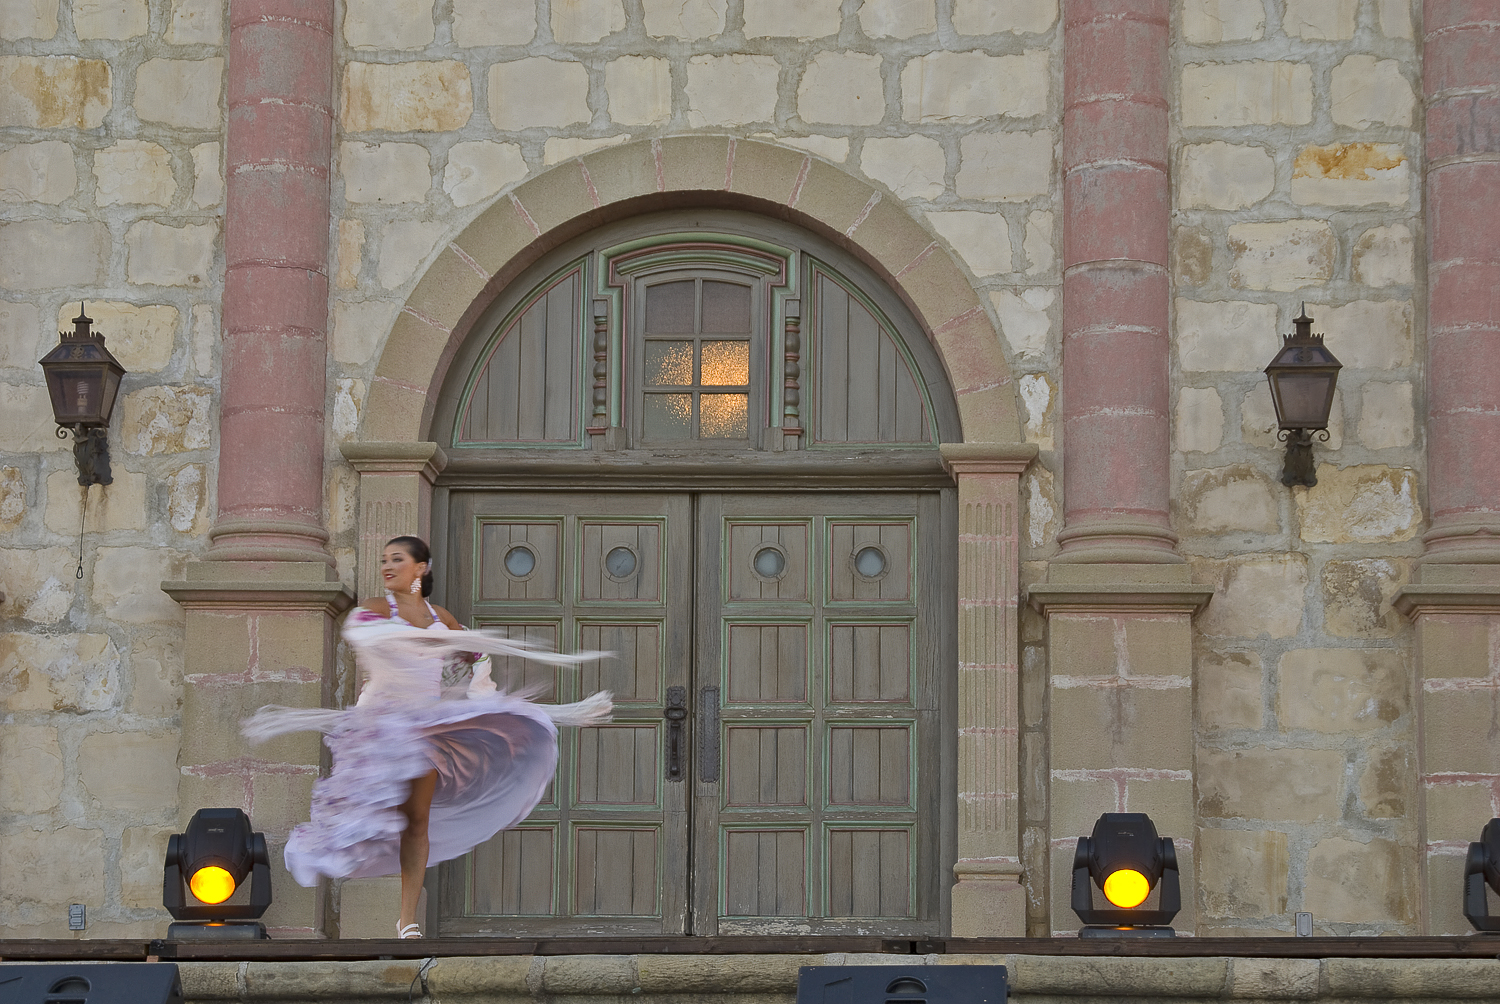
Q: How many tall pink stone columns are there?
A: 3